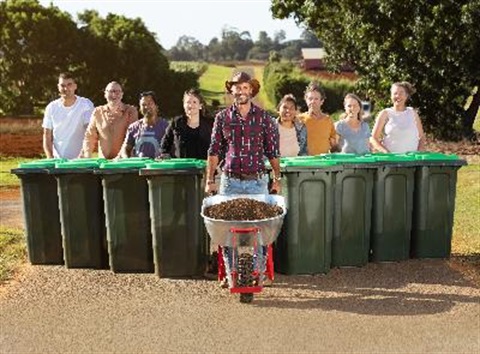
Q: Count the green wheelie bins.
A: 8